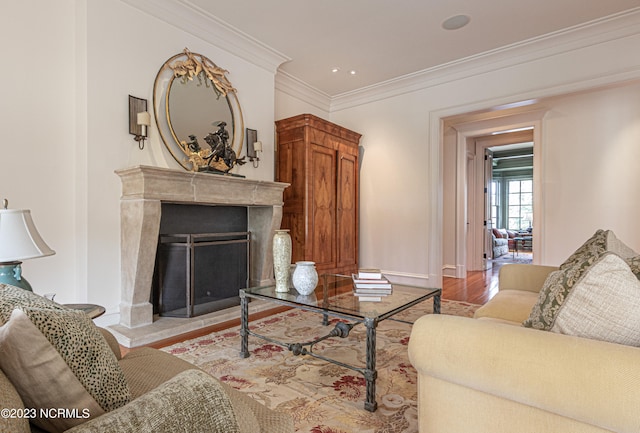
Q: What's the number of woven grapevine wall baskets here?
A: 0